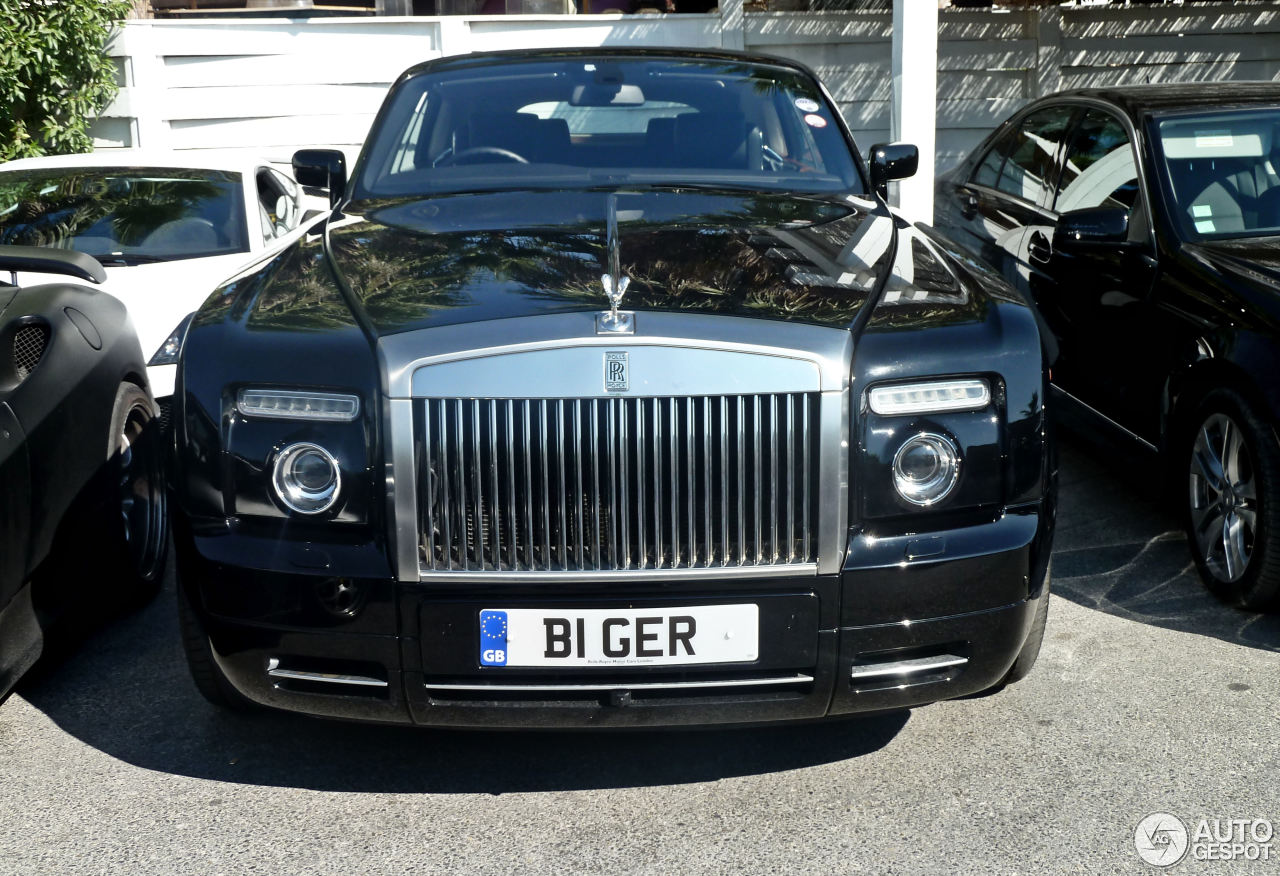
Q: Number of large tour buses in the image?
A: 0